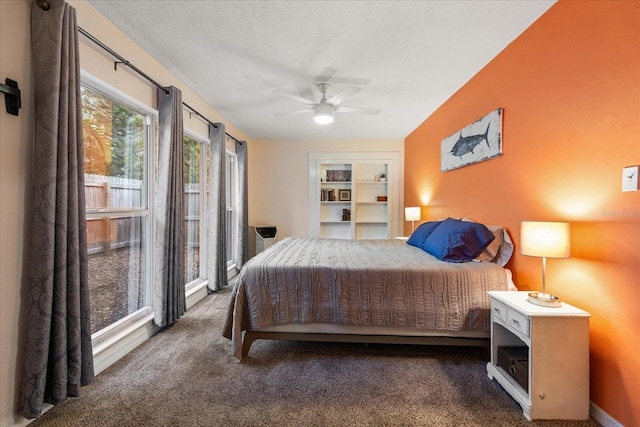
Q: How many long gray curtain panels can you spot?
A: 4